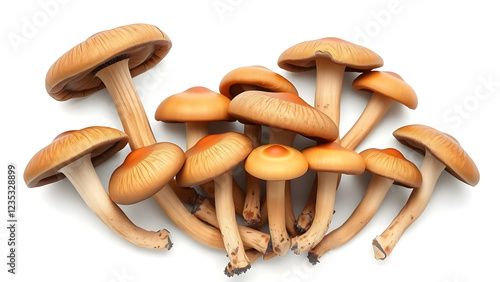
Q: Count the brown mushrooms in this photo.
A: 13